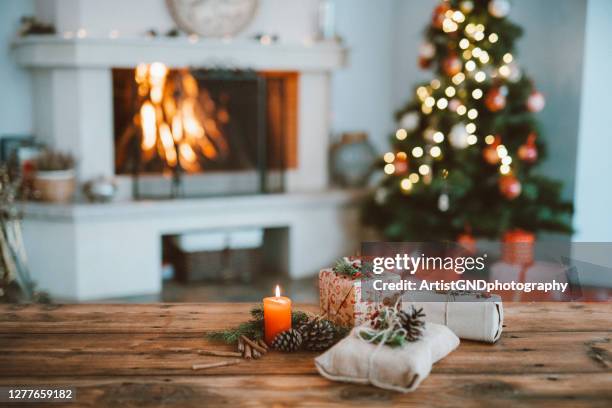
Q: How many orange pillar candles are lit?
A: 1